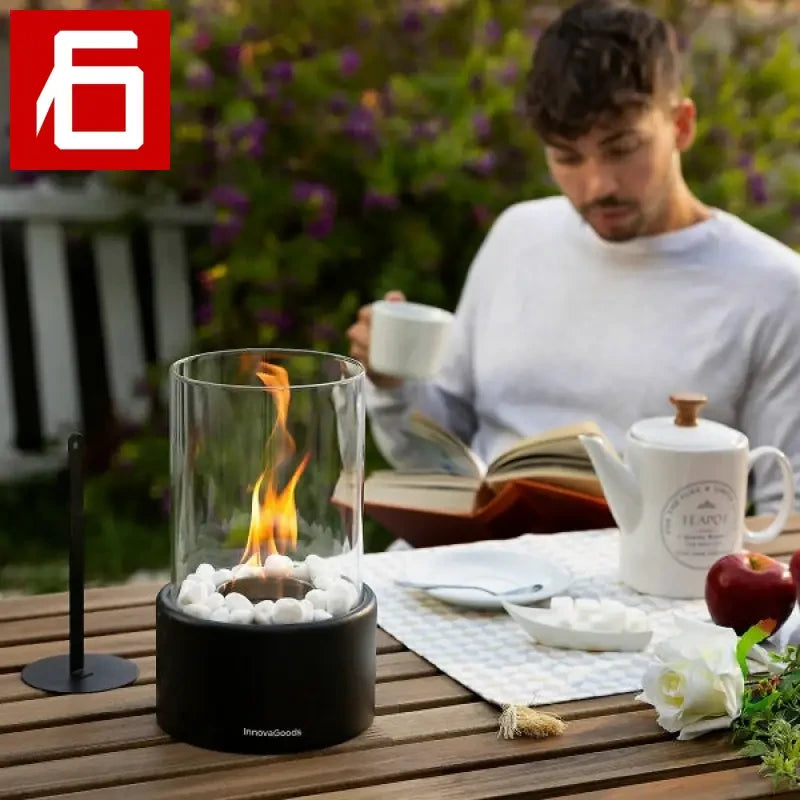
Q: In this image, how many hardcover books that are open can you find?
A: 1